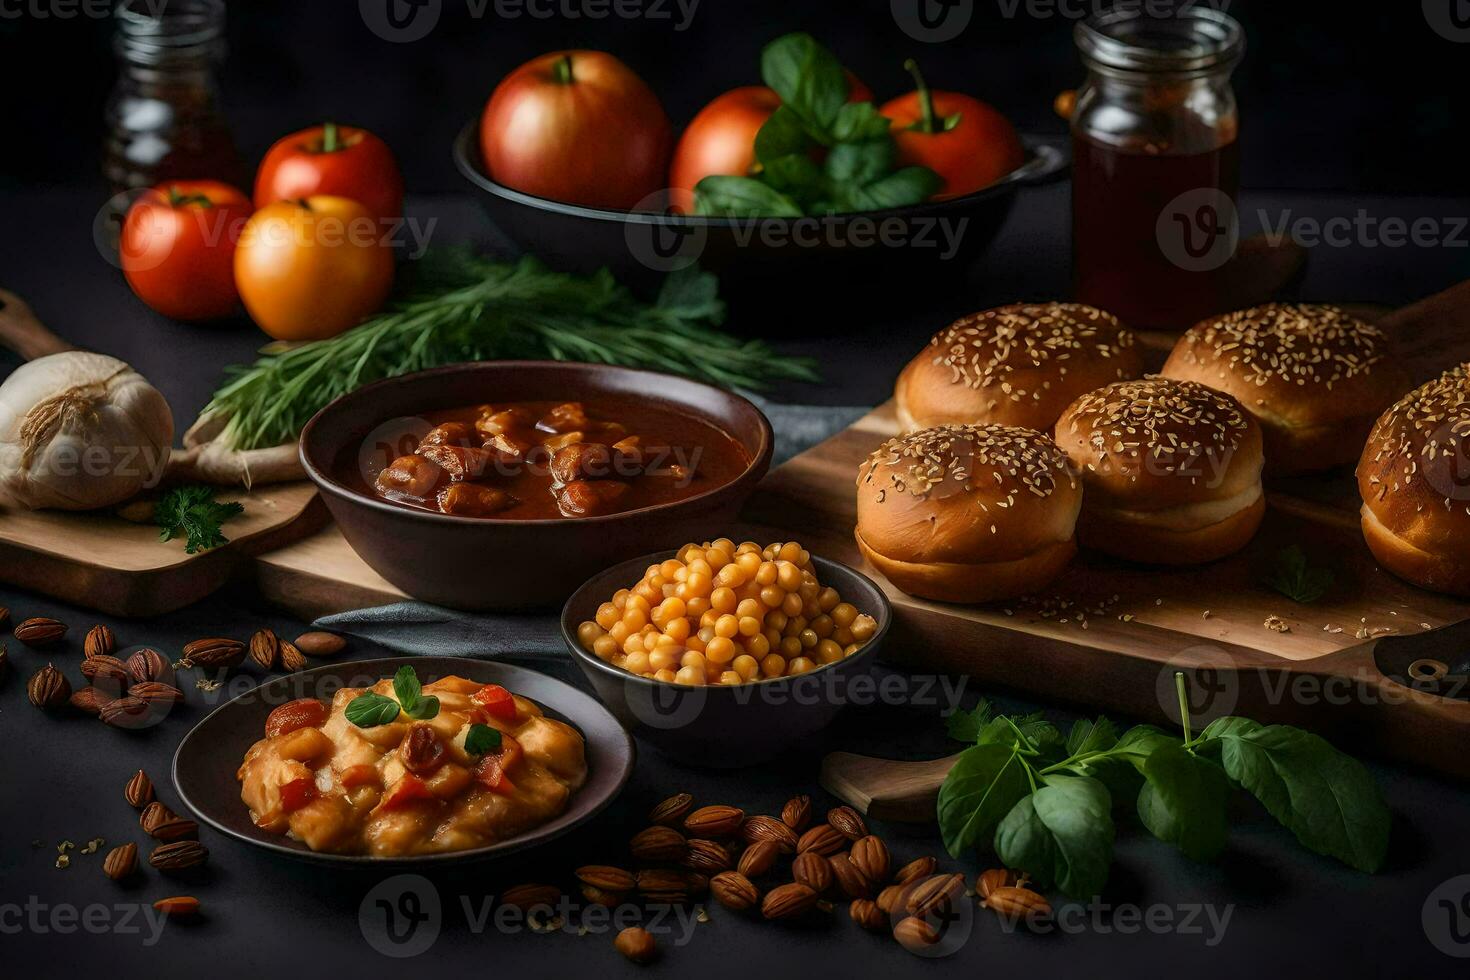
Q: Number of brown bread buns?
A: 5